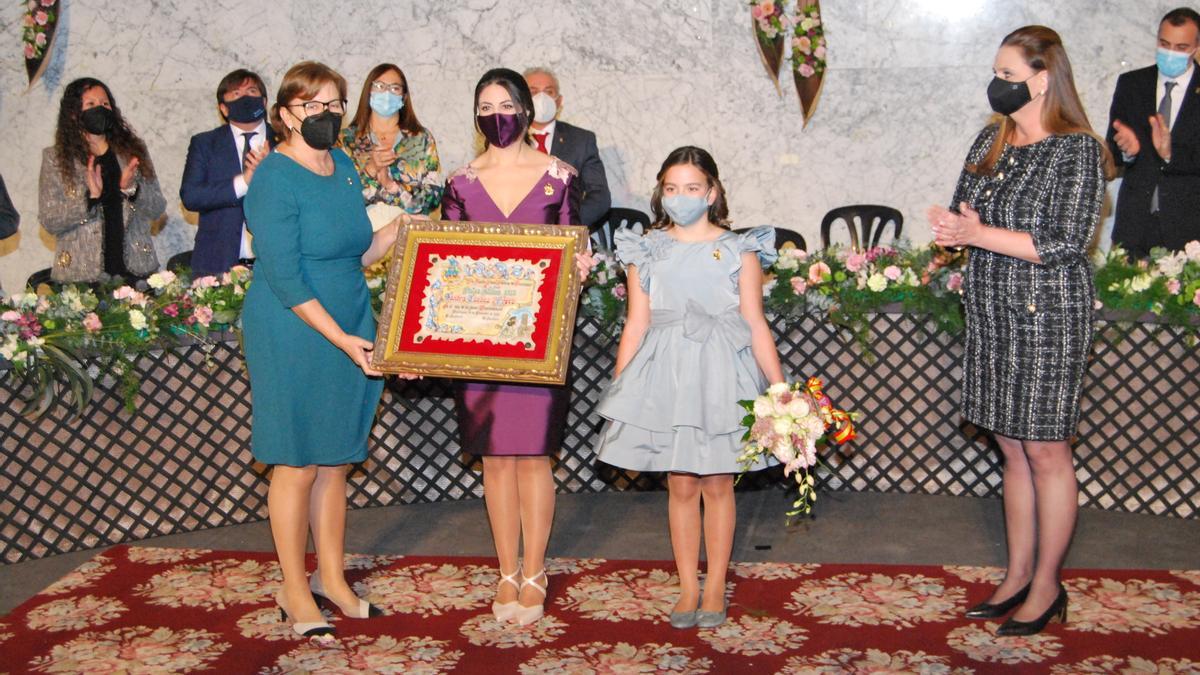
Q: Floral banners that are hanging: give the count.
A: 3